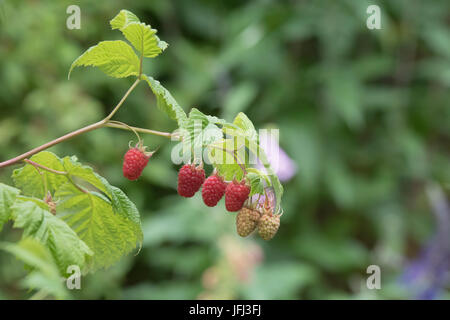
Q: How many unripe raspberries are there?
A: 2